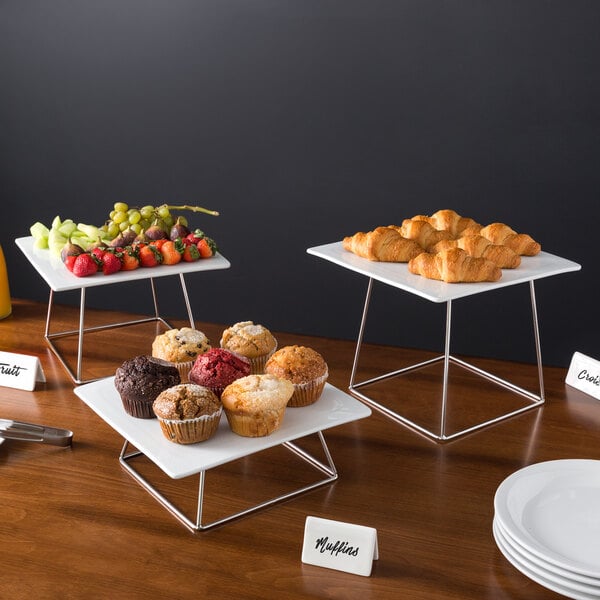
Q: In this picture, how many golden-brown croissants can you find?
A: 6